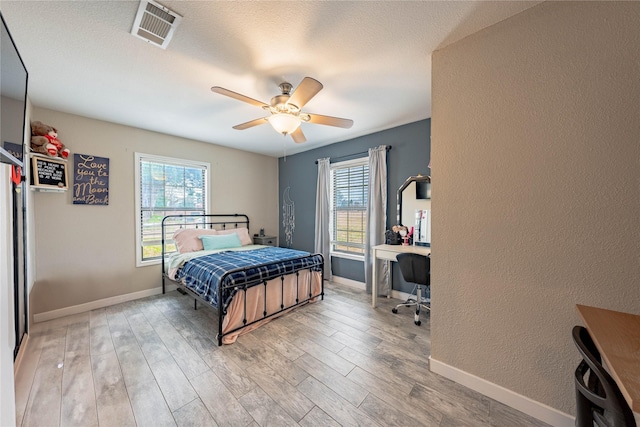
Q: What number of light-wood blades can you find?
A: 5